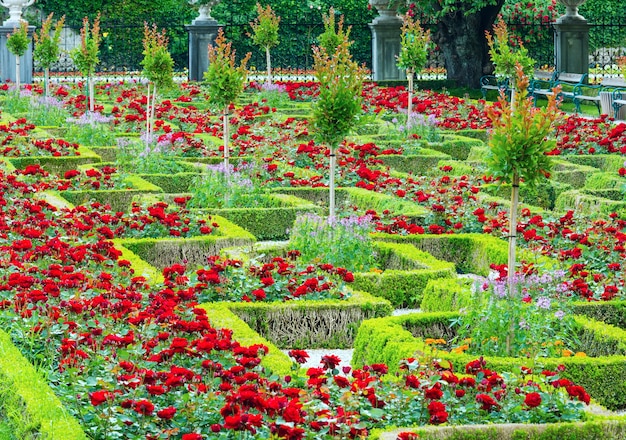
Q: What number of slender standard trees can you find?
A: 11